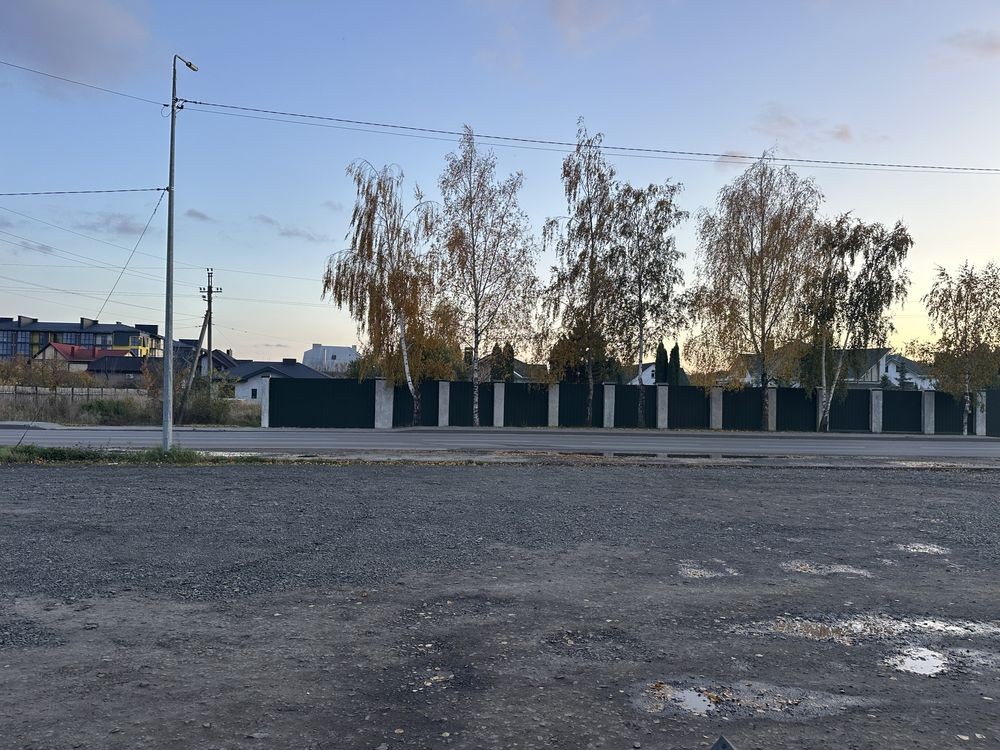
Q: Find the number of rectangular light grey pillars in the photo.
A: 13